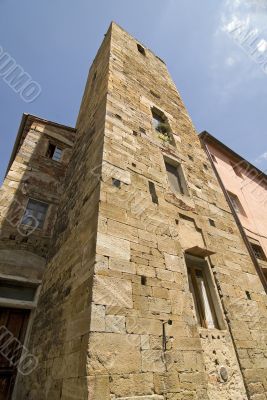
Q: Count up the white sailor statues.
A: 0